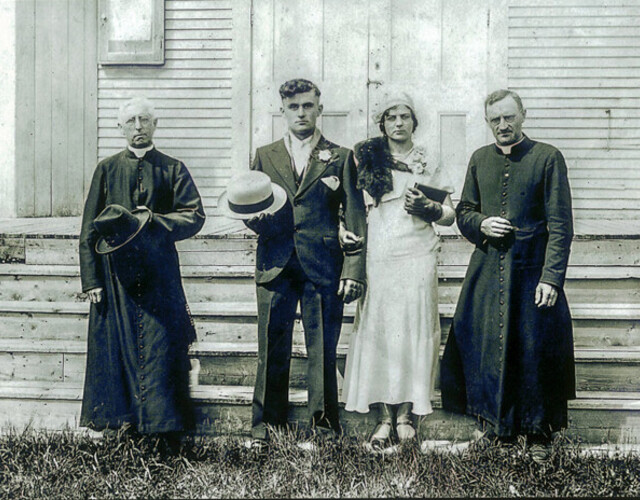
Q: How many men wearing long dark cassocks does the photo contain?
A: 2